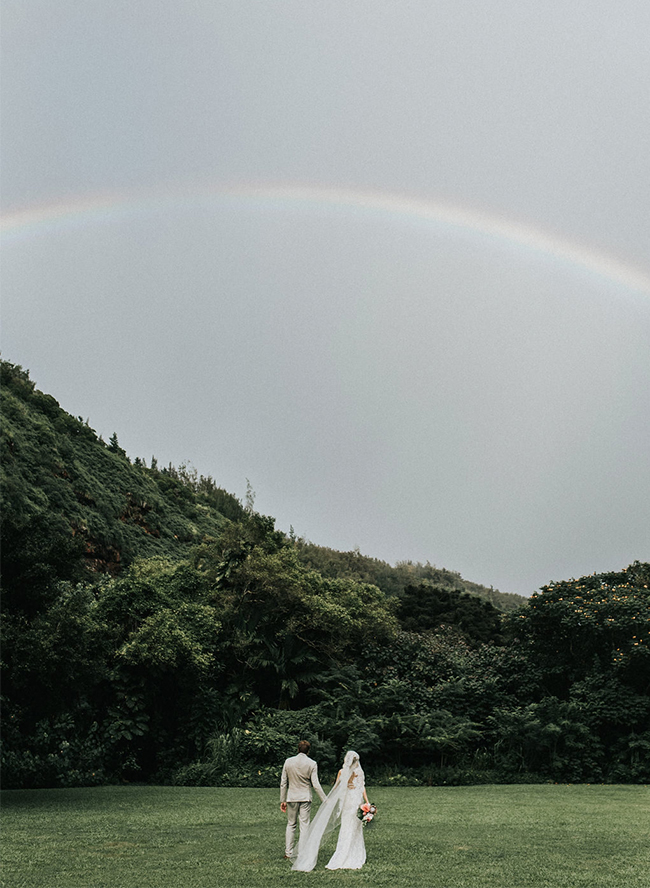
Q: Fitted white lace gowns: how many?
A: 1